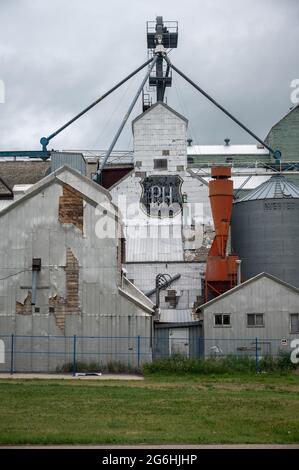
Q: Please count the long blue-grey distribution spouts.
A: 3